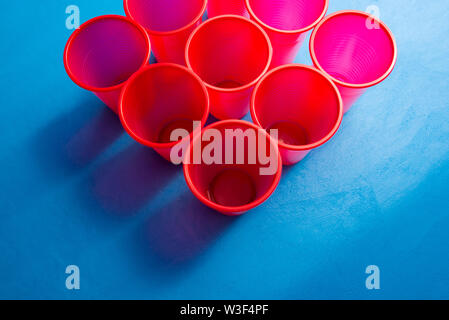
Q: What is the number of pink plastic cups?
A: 9